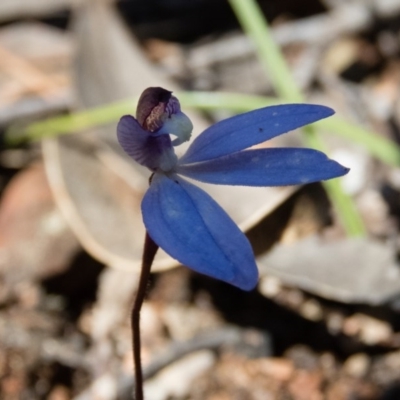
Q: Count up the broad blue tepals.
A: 3